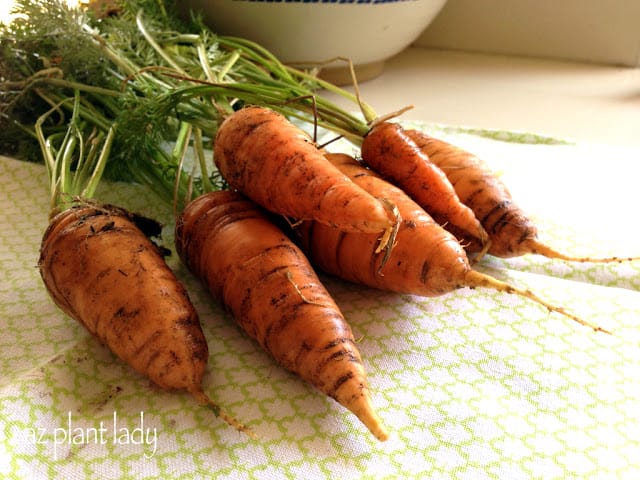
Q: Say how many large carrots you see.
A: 5